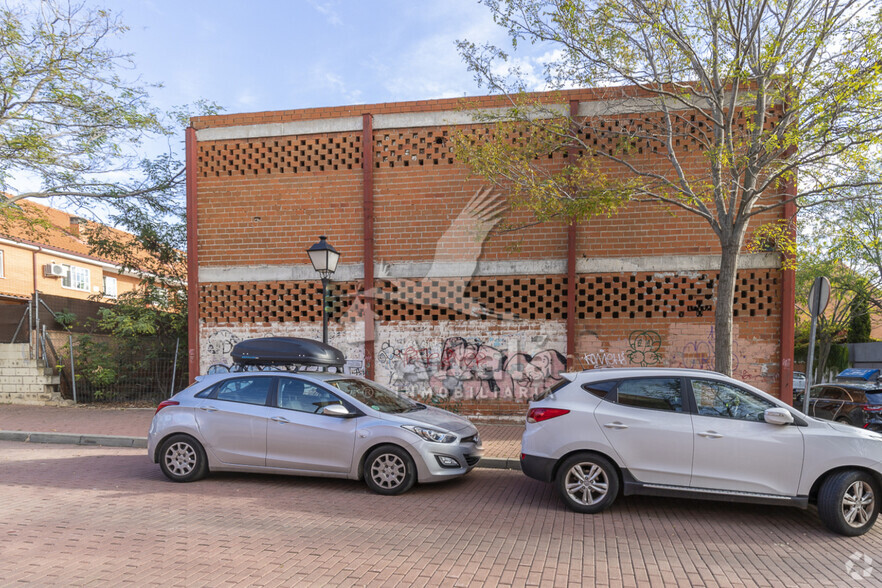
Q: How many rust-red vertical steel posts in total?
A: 4